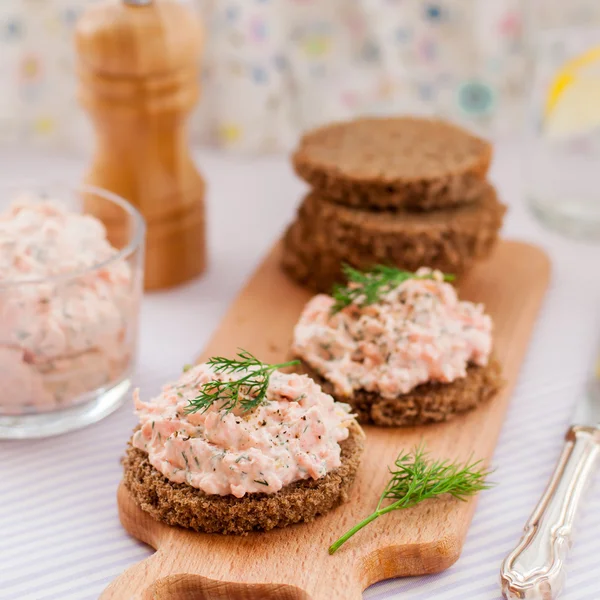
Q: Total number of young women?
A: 0